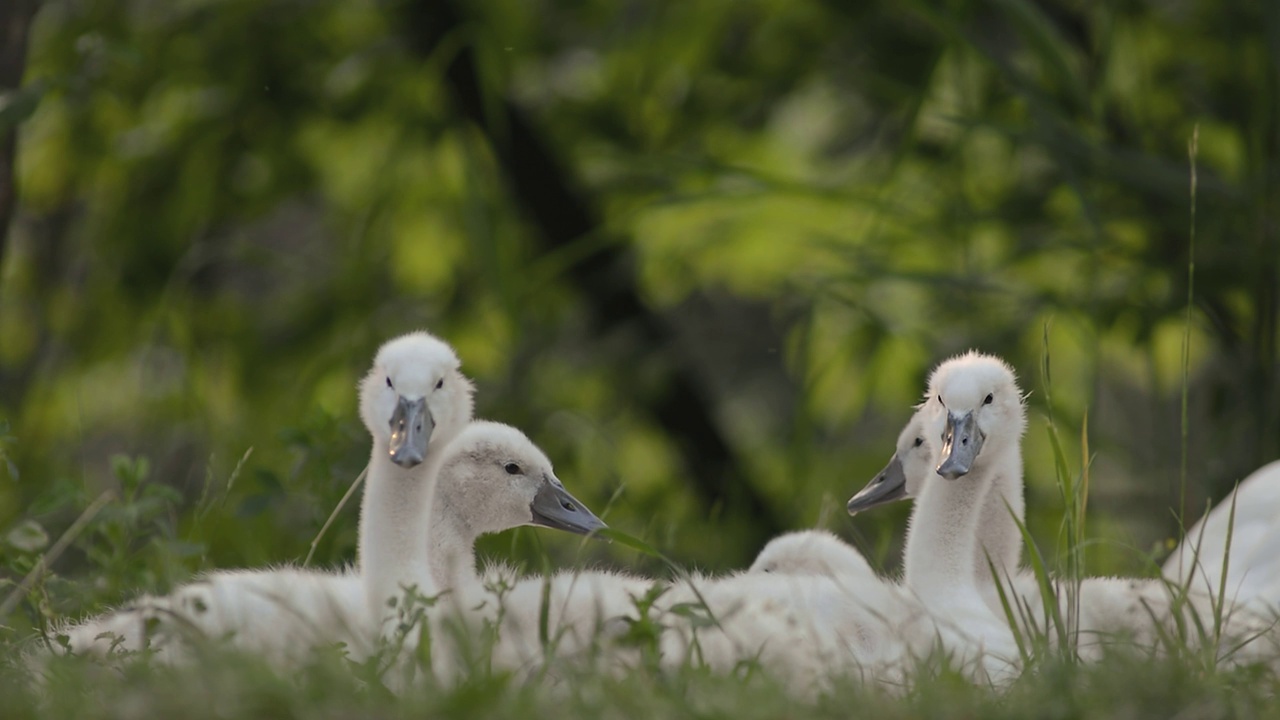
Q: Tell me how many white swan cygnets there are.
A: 5